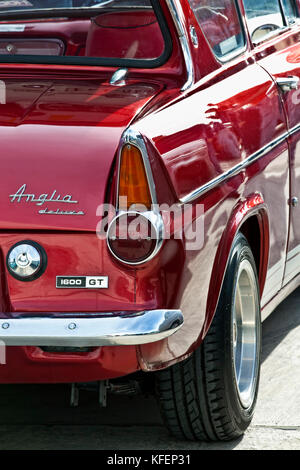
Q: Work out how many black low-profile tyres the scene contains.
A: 1